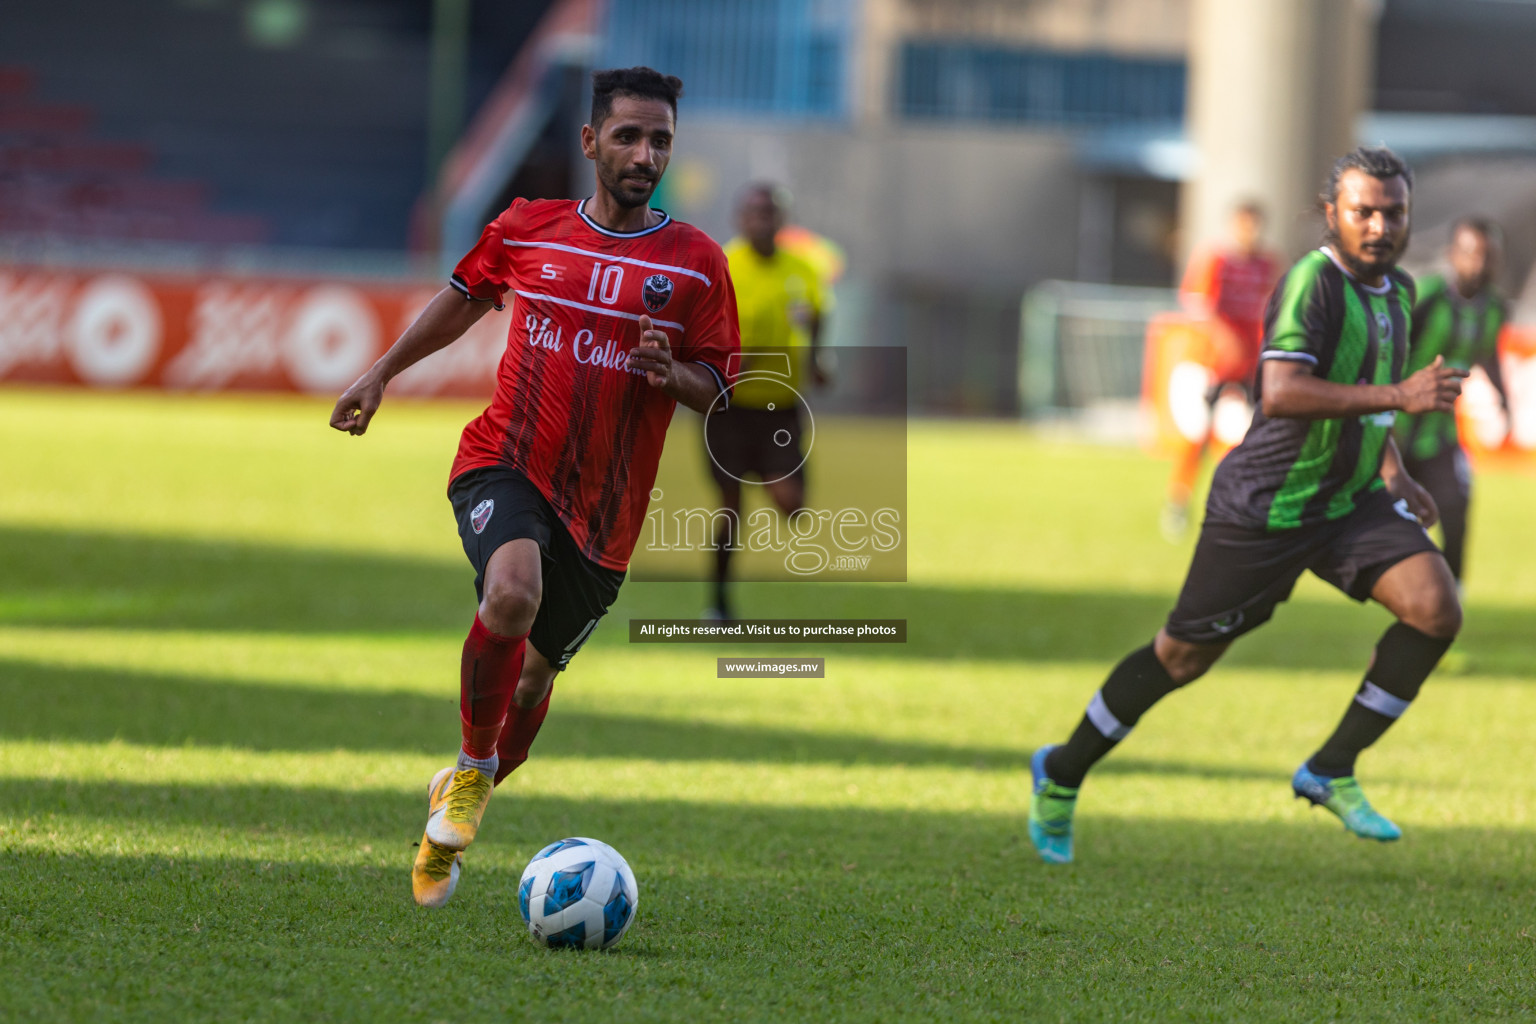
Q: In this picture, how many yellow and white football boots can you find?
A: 2